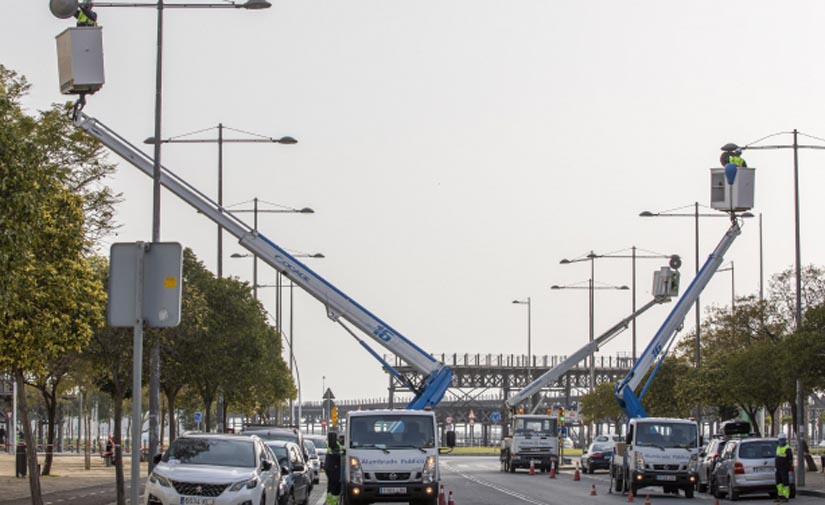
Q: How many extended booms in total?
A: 3